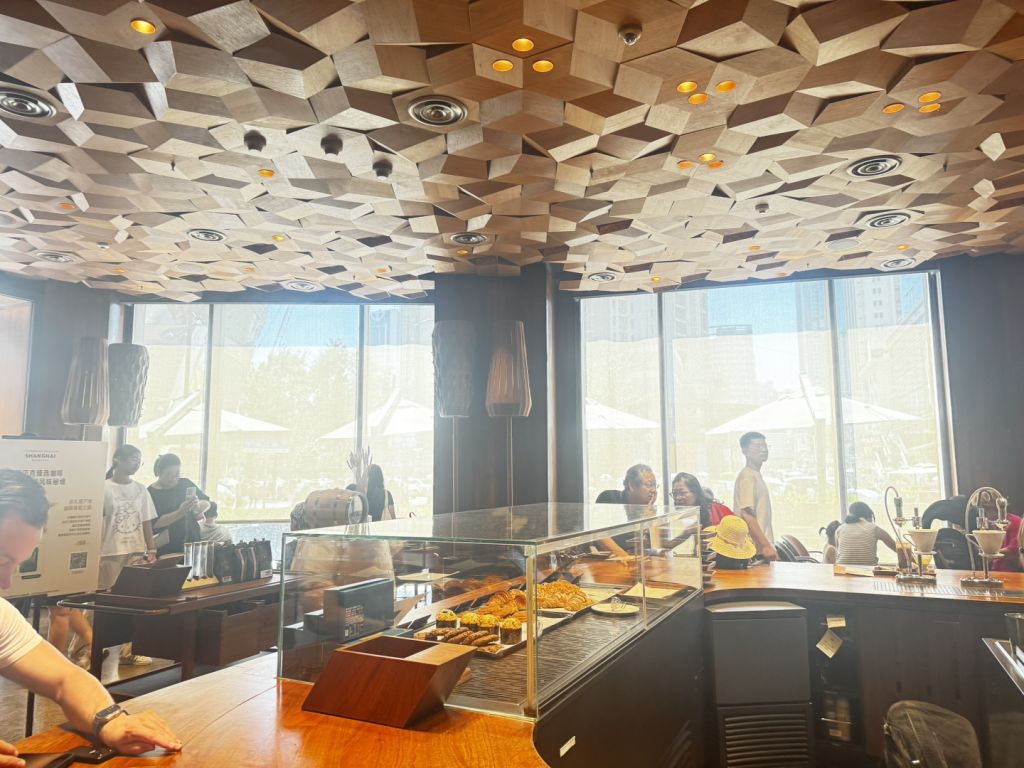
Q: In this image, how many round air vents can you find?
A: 10